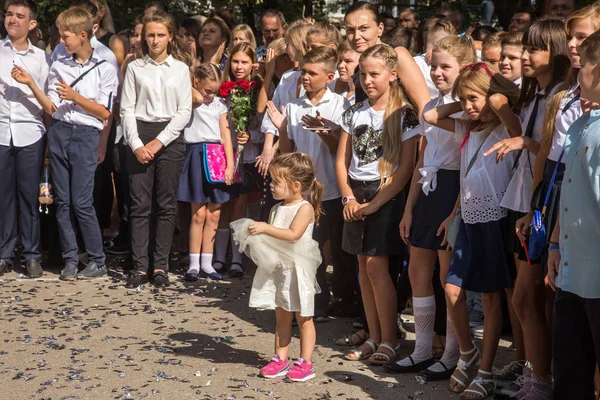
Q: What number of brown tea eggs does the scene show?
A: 0